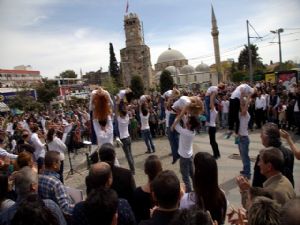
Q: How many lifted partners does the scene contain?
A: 7